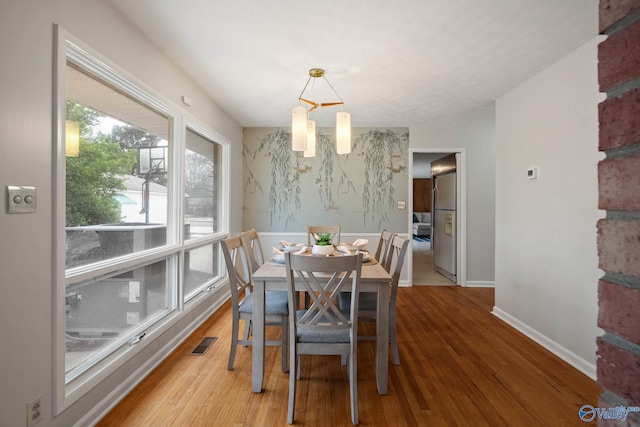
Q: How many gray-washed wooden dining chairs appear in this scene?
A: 6